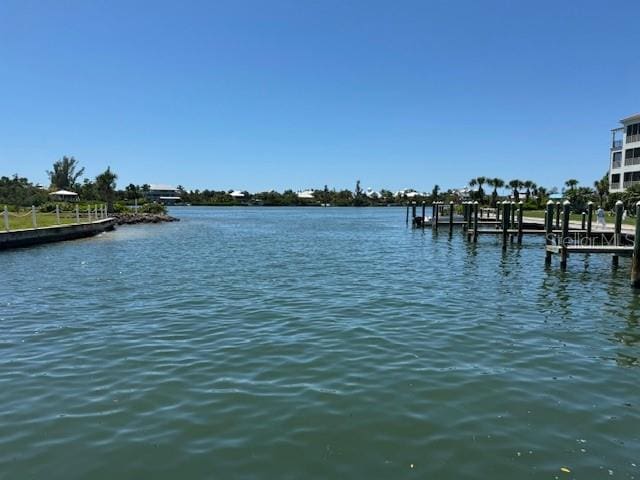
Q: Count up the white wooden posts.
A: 8